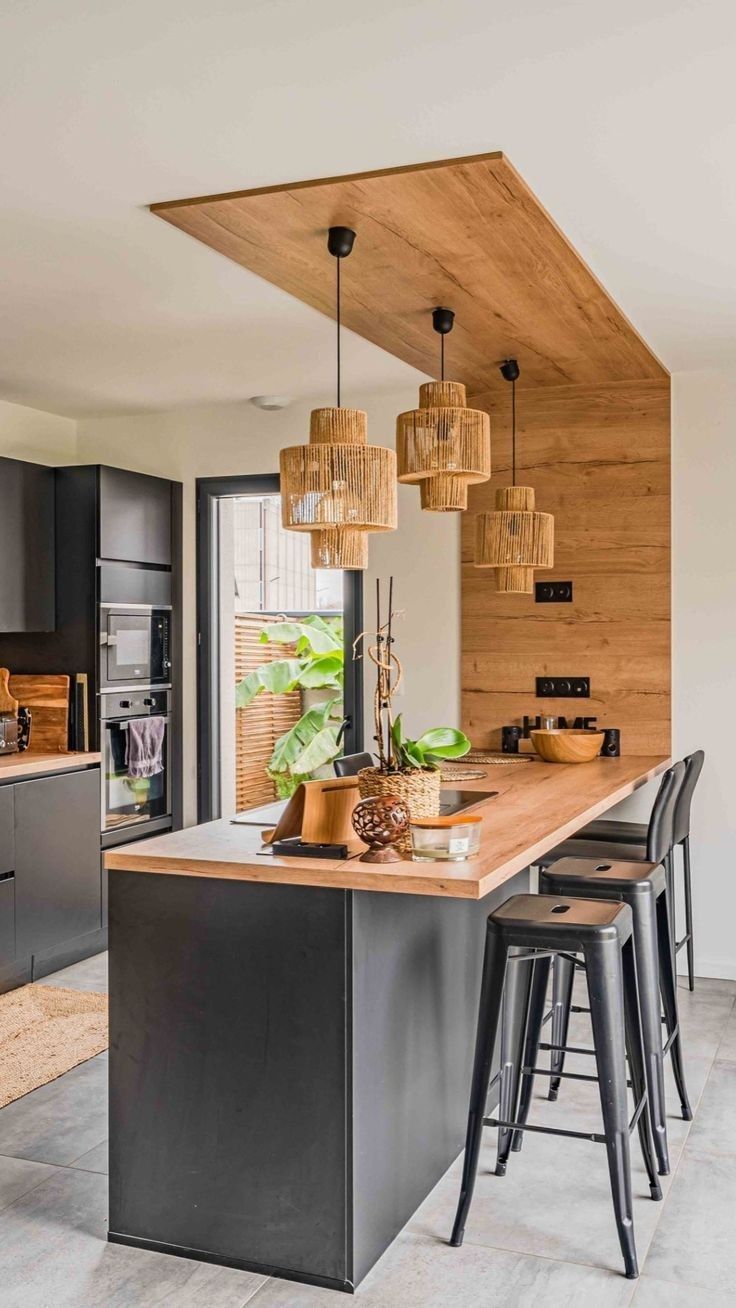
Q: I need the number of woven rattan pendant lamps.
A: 3